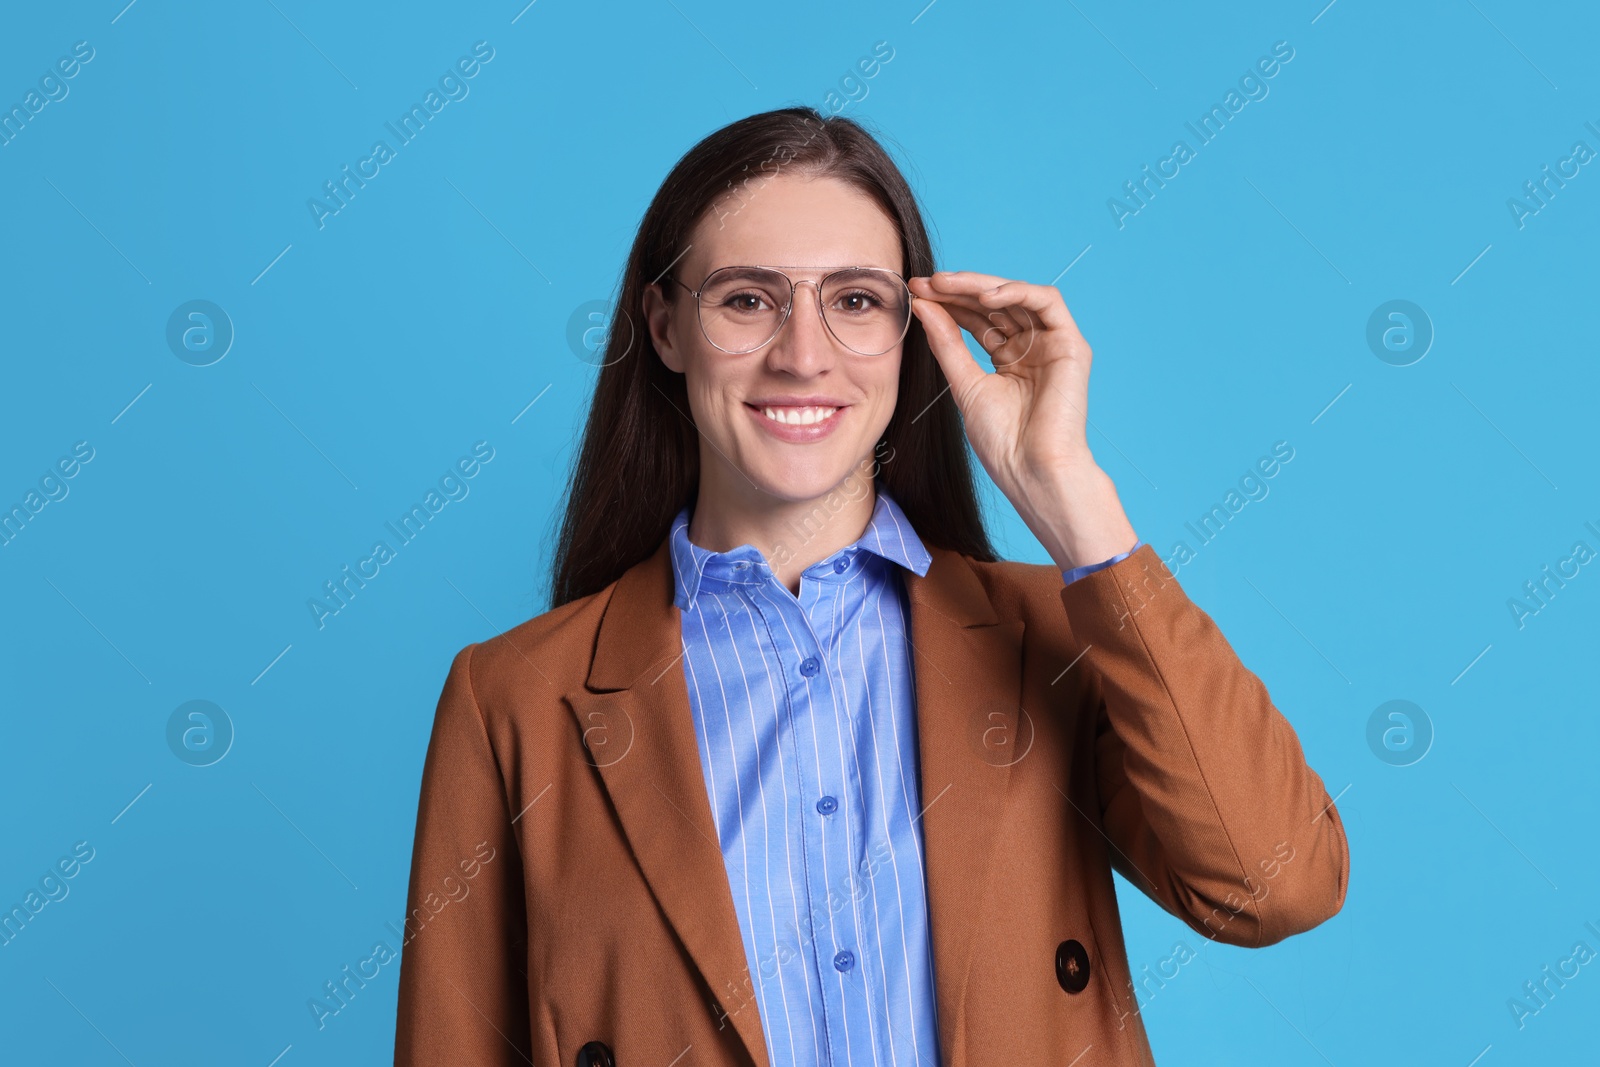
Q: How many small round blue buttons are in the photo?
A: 4